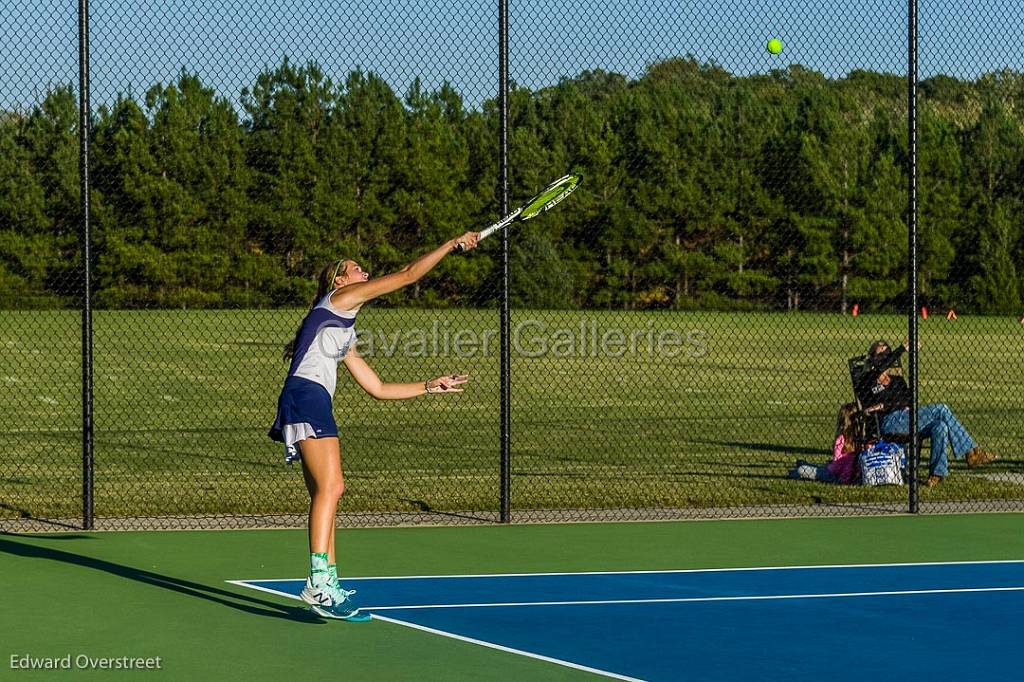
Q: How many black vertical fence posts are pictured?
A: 3